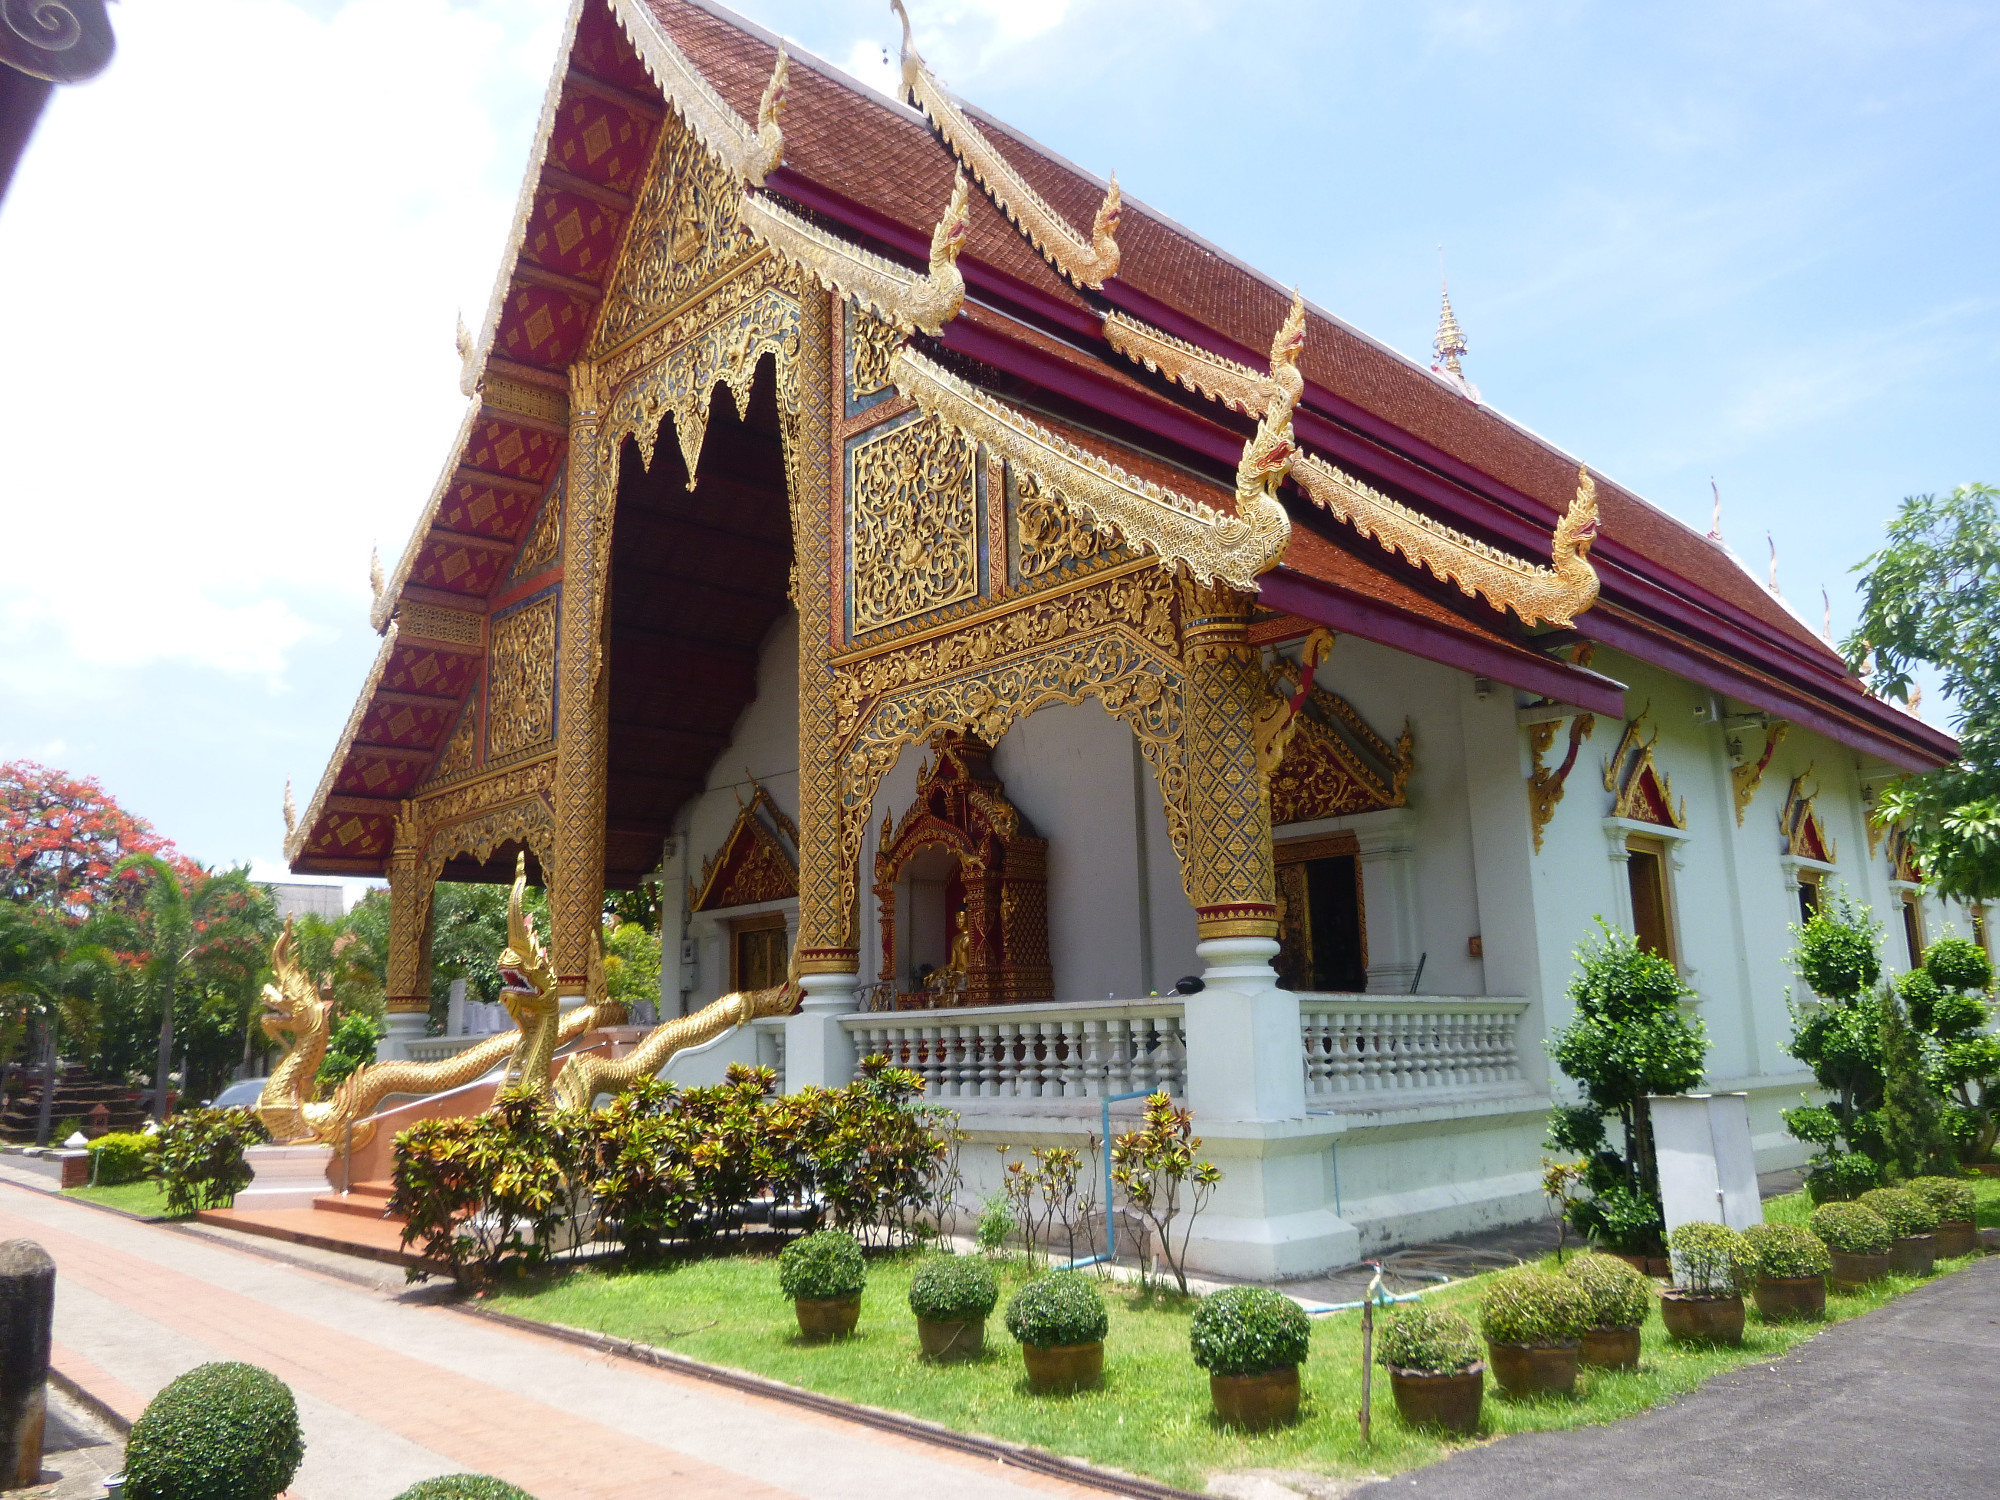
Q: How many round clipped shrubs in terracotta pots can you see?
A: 12